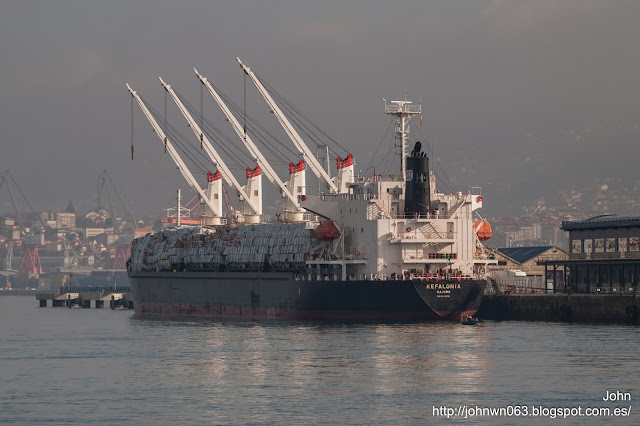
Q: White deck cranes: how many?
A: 4